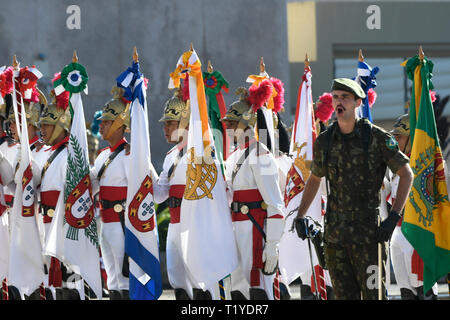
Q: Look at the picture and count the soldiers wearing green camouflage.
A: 1